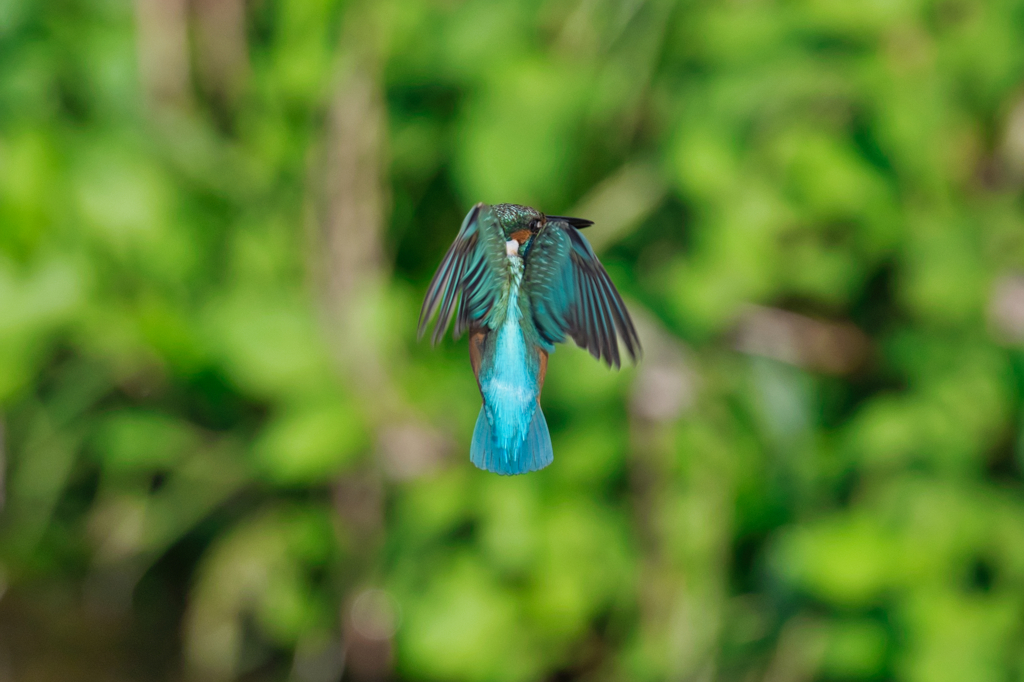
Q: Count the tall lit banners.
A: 0